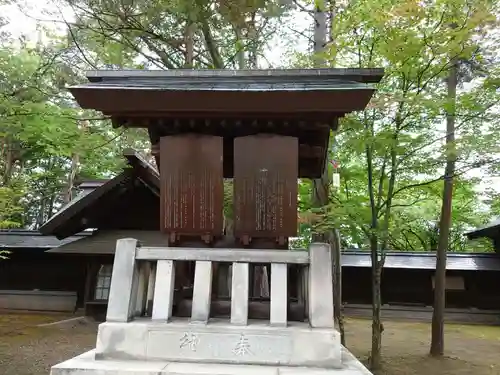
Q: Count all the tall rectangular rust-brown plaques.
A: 2